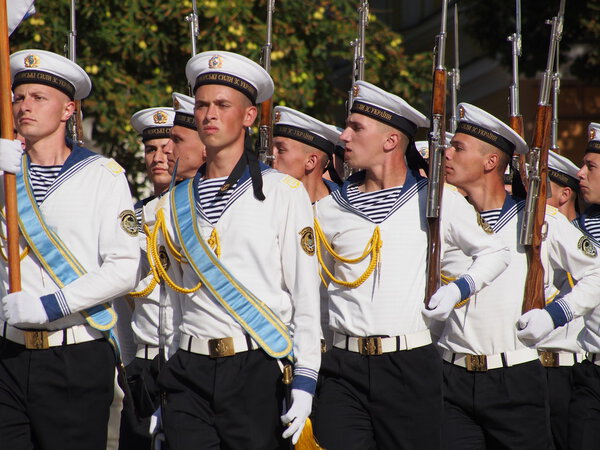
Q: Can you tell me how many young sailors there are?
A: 9